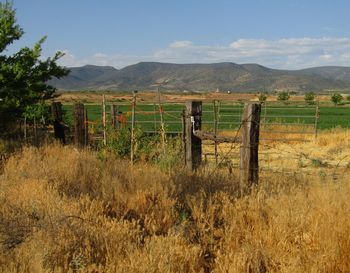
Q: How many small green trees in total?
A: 4